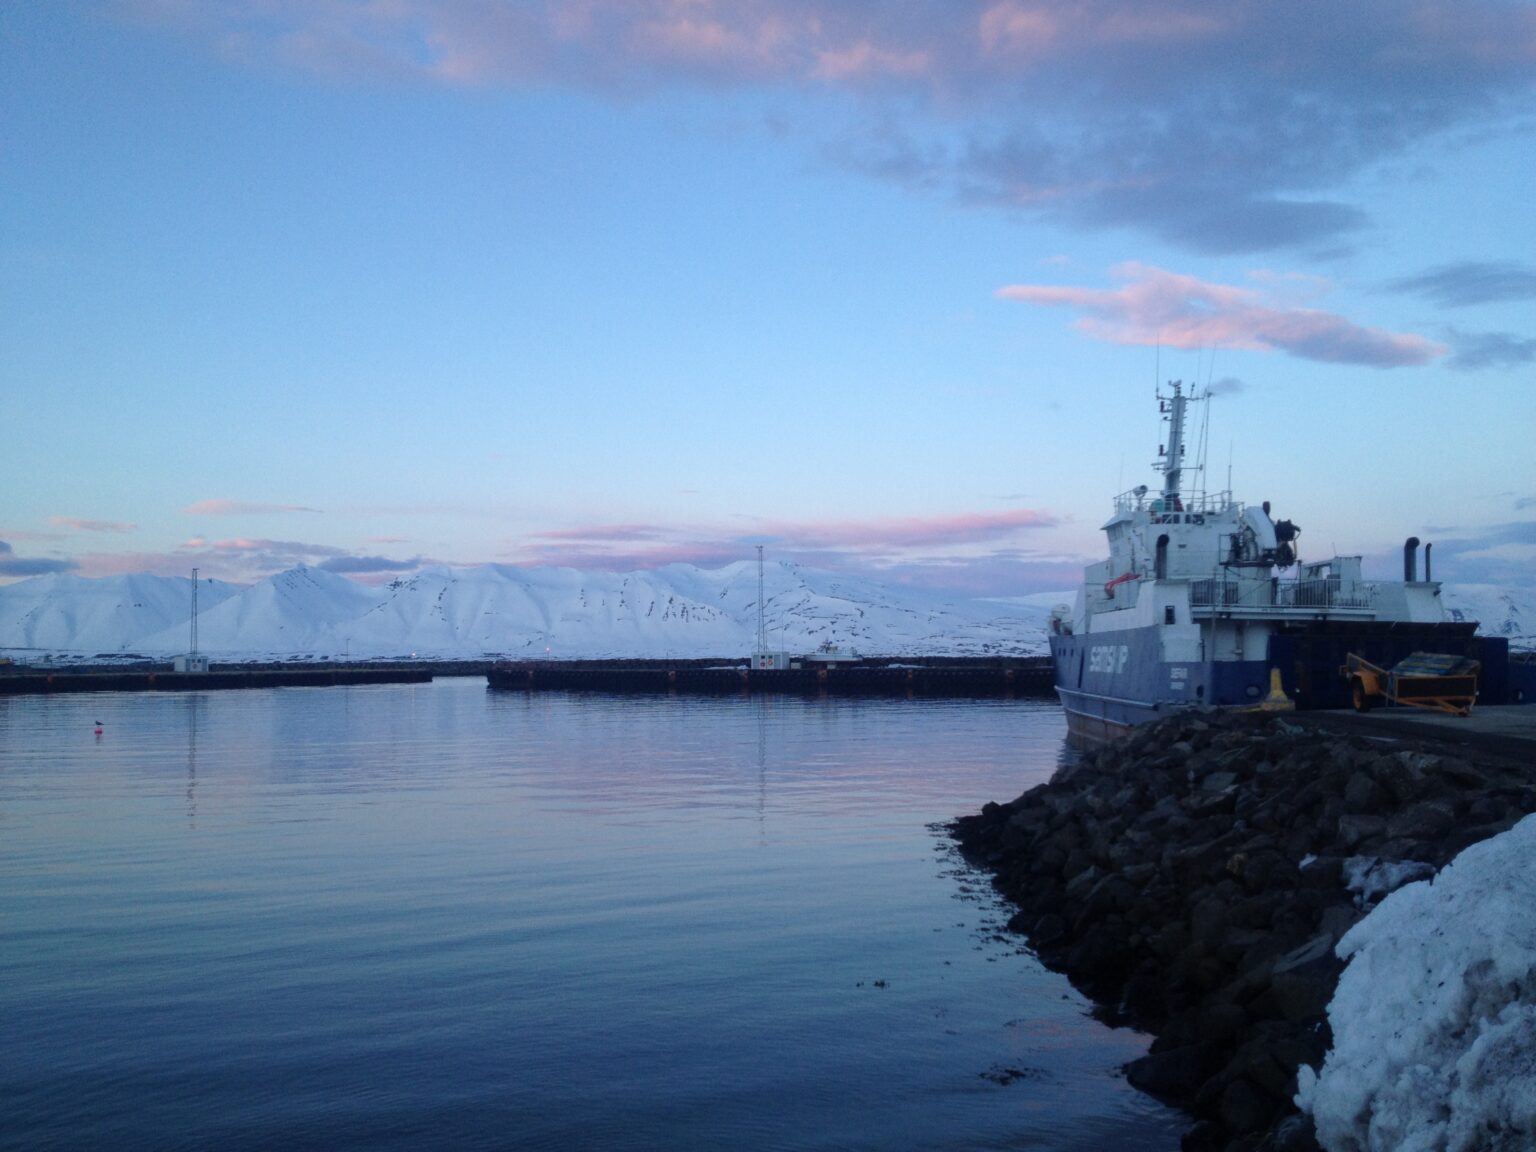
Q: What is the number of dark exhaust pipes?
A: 3